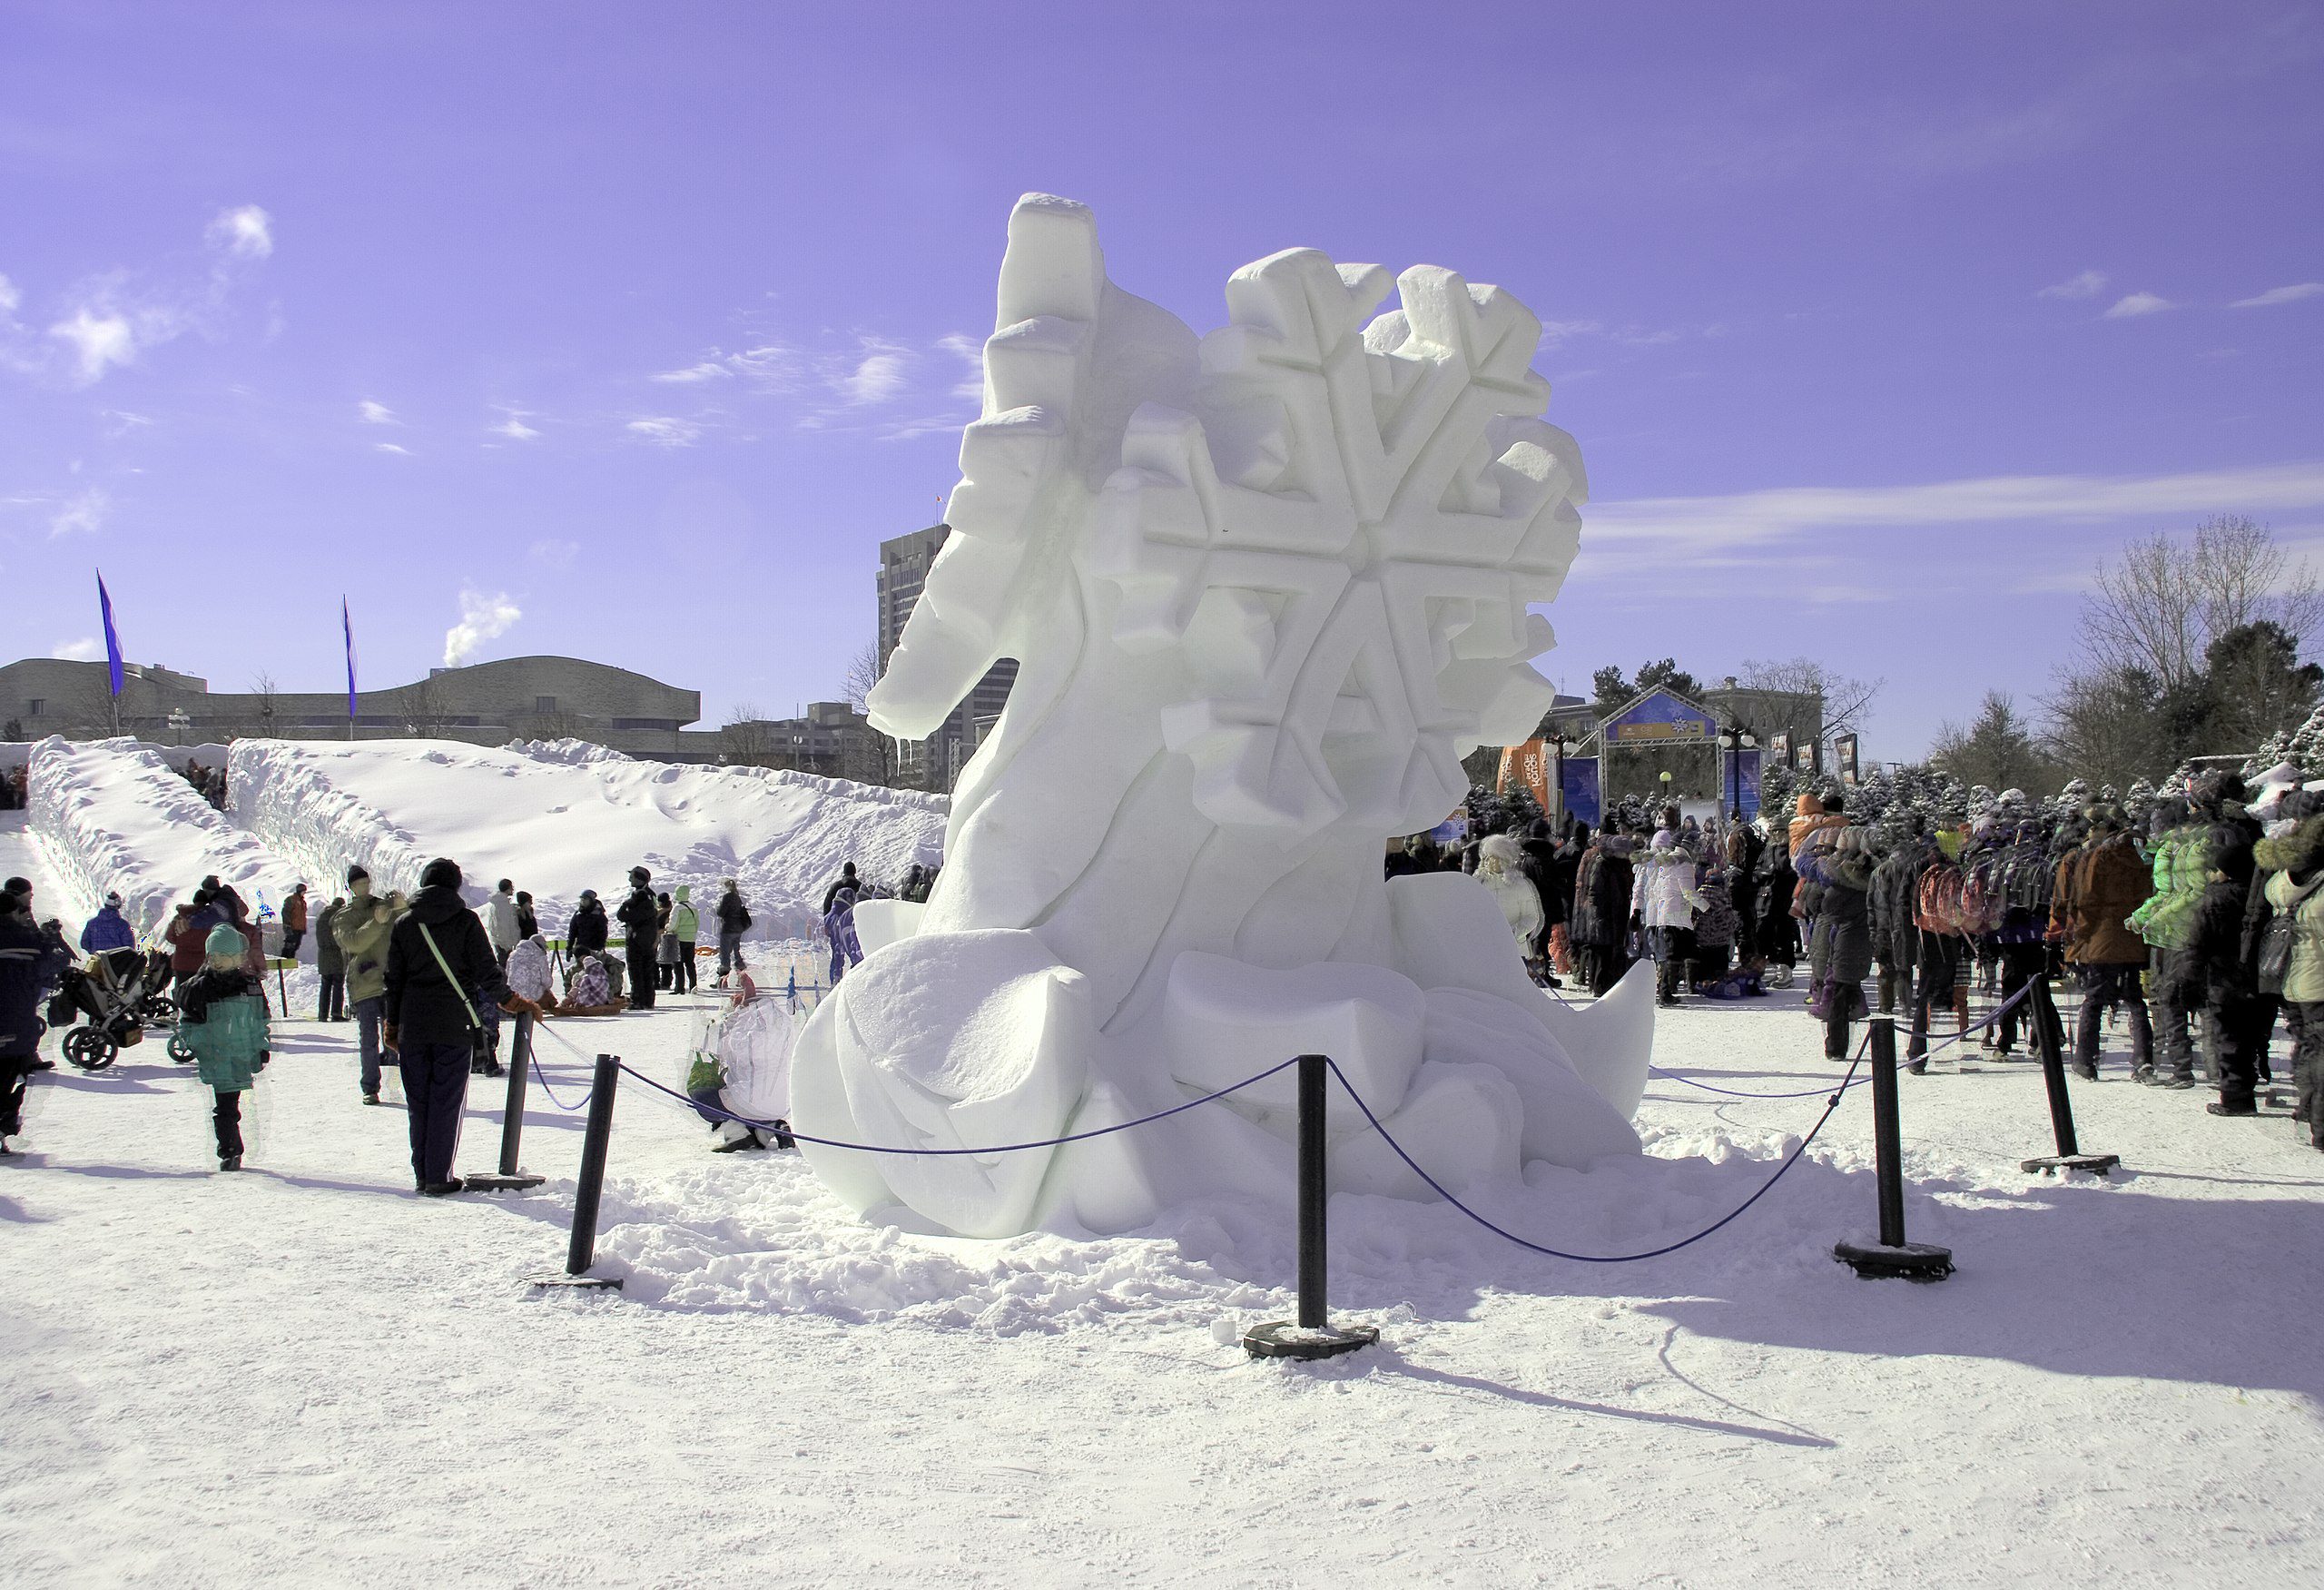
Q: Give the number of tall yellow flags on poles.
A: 0